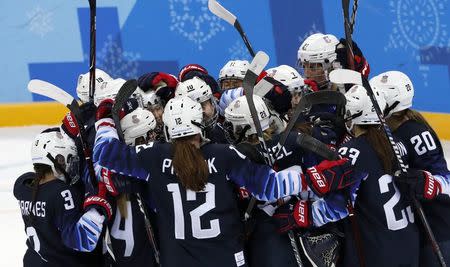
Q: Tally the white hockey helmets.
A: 13